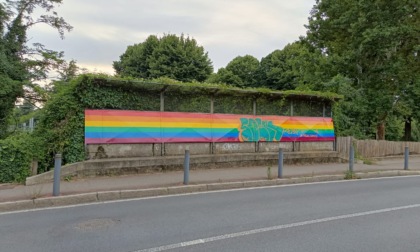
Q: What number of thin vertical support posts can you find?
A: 5